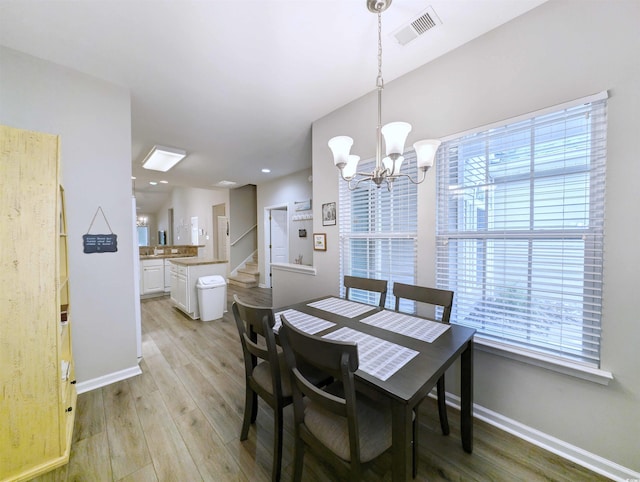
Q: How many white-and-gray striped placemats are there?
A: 4